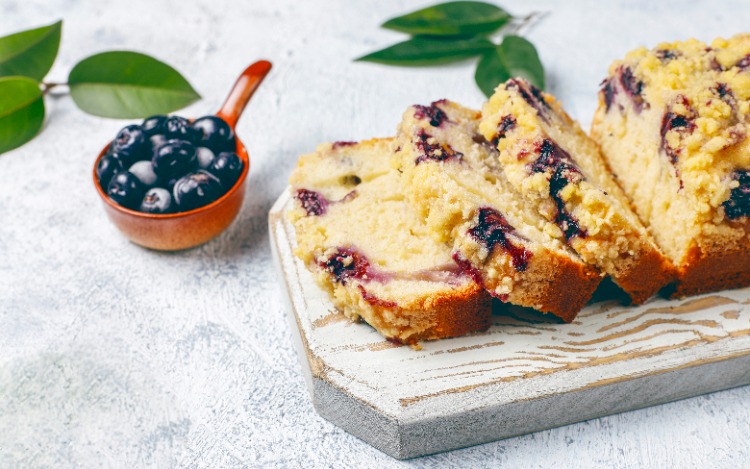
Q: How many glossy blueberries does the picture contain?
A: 9